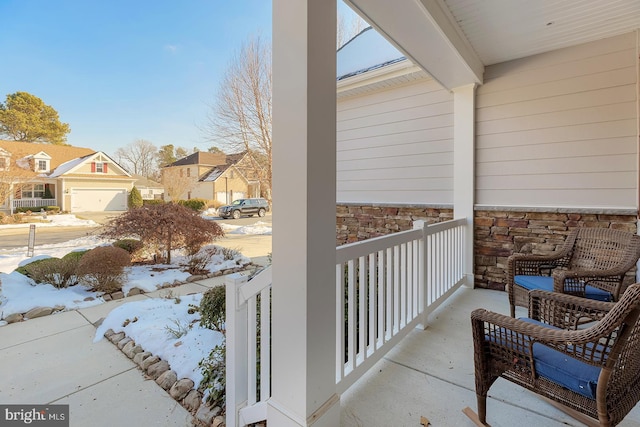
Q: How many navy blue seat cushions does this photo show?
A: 2